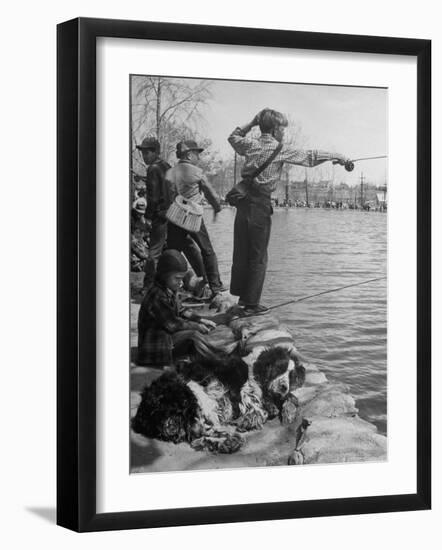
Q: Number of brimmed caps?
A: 2